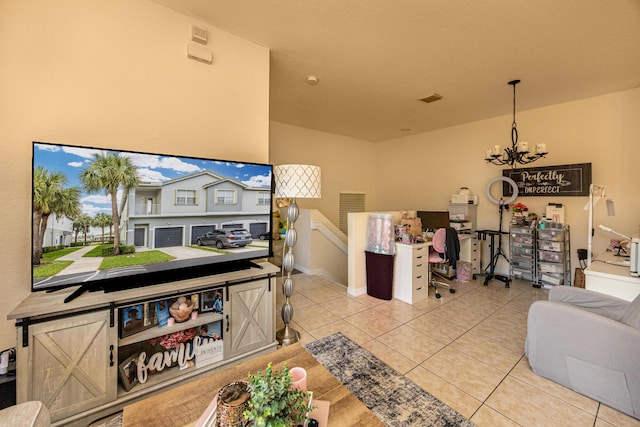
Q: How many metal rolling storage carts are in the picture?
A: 2